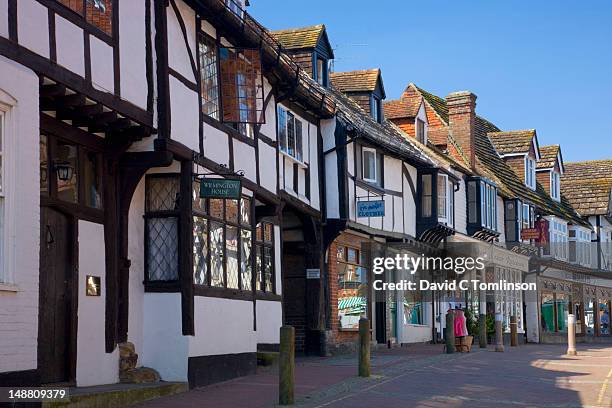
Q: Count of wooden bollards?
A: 5